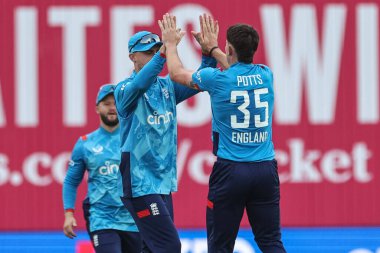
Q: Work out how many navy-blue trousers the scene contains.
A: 3